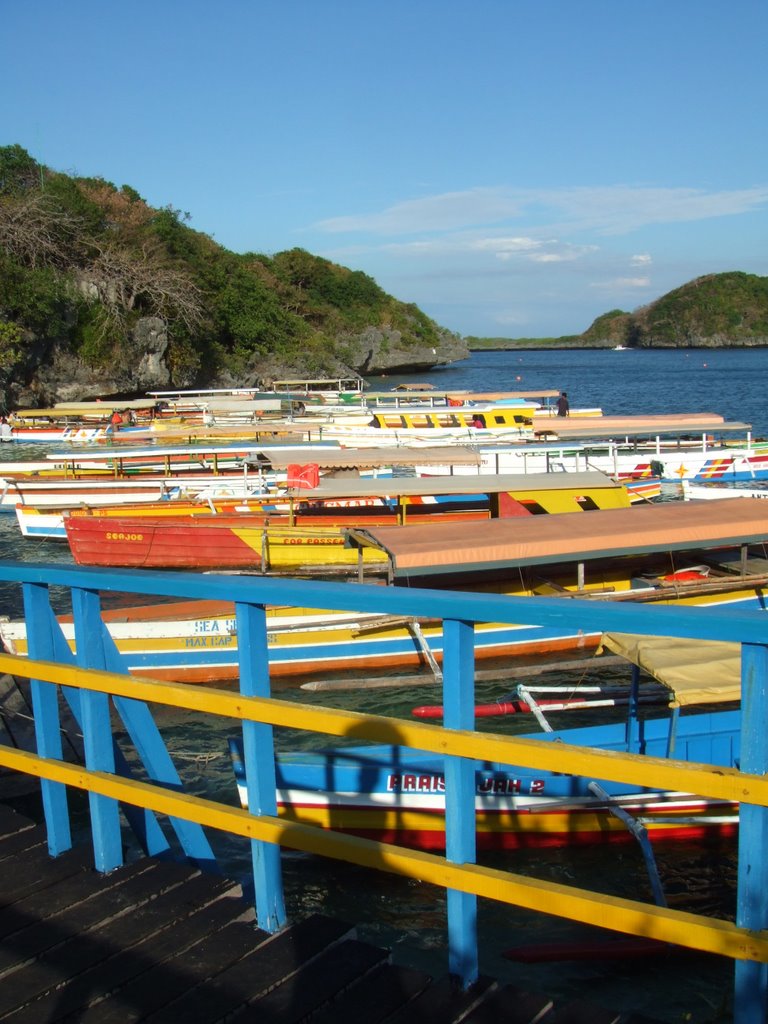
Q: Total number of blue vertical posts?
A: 5